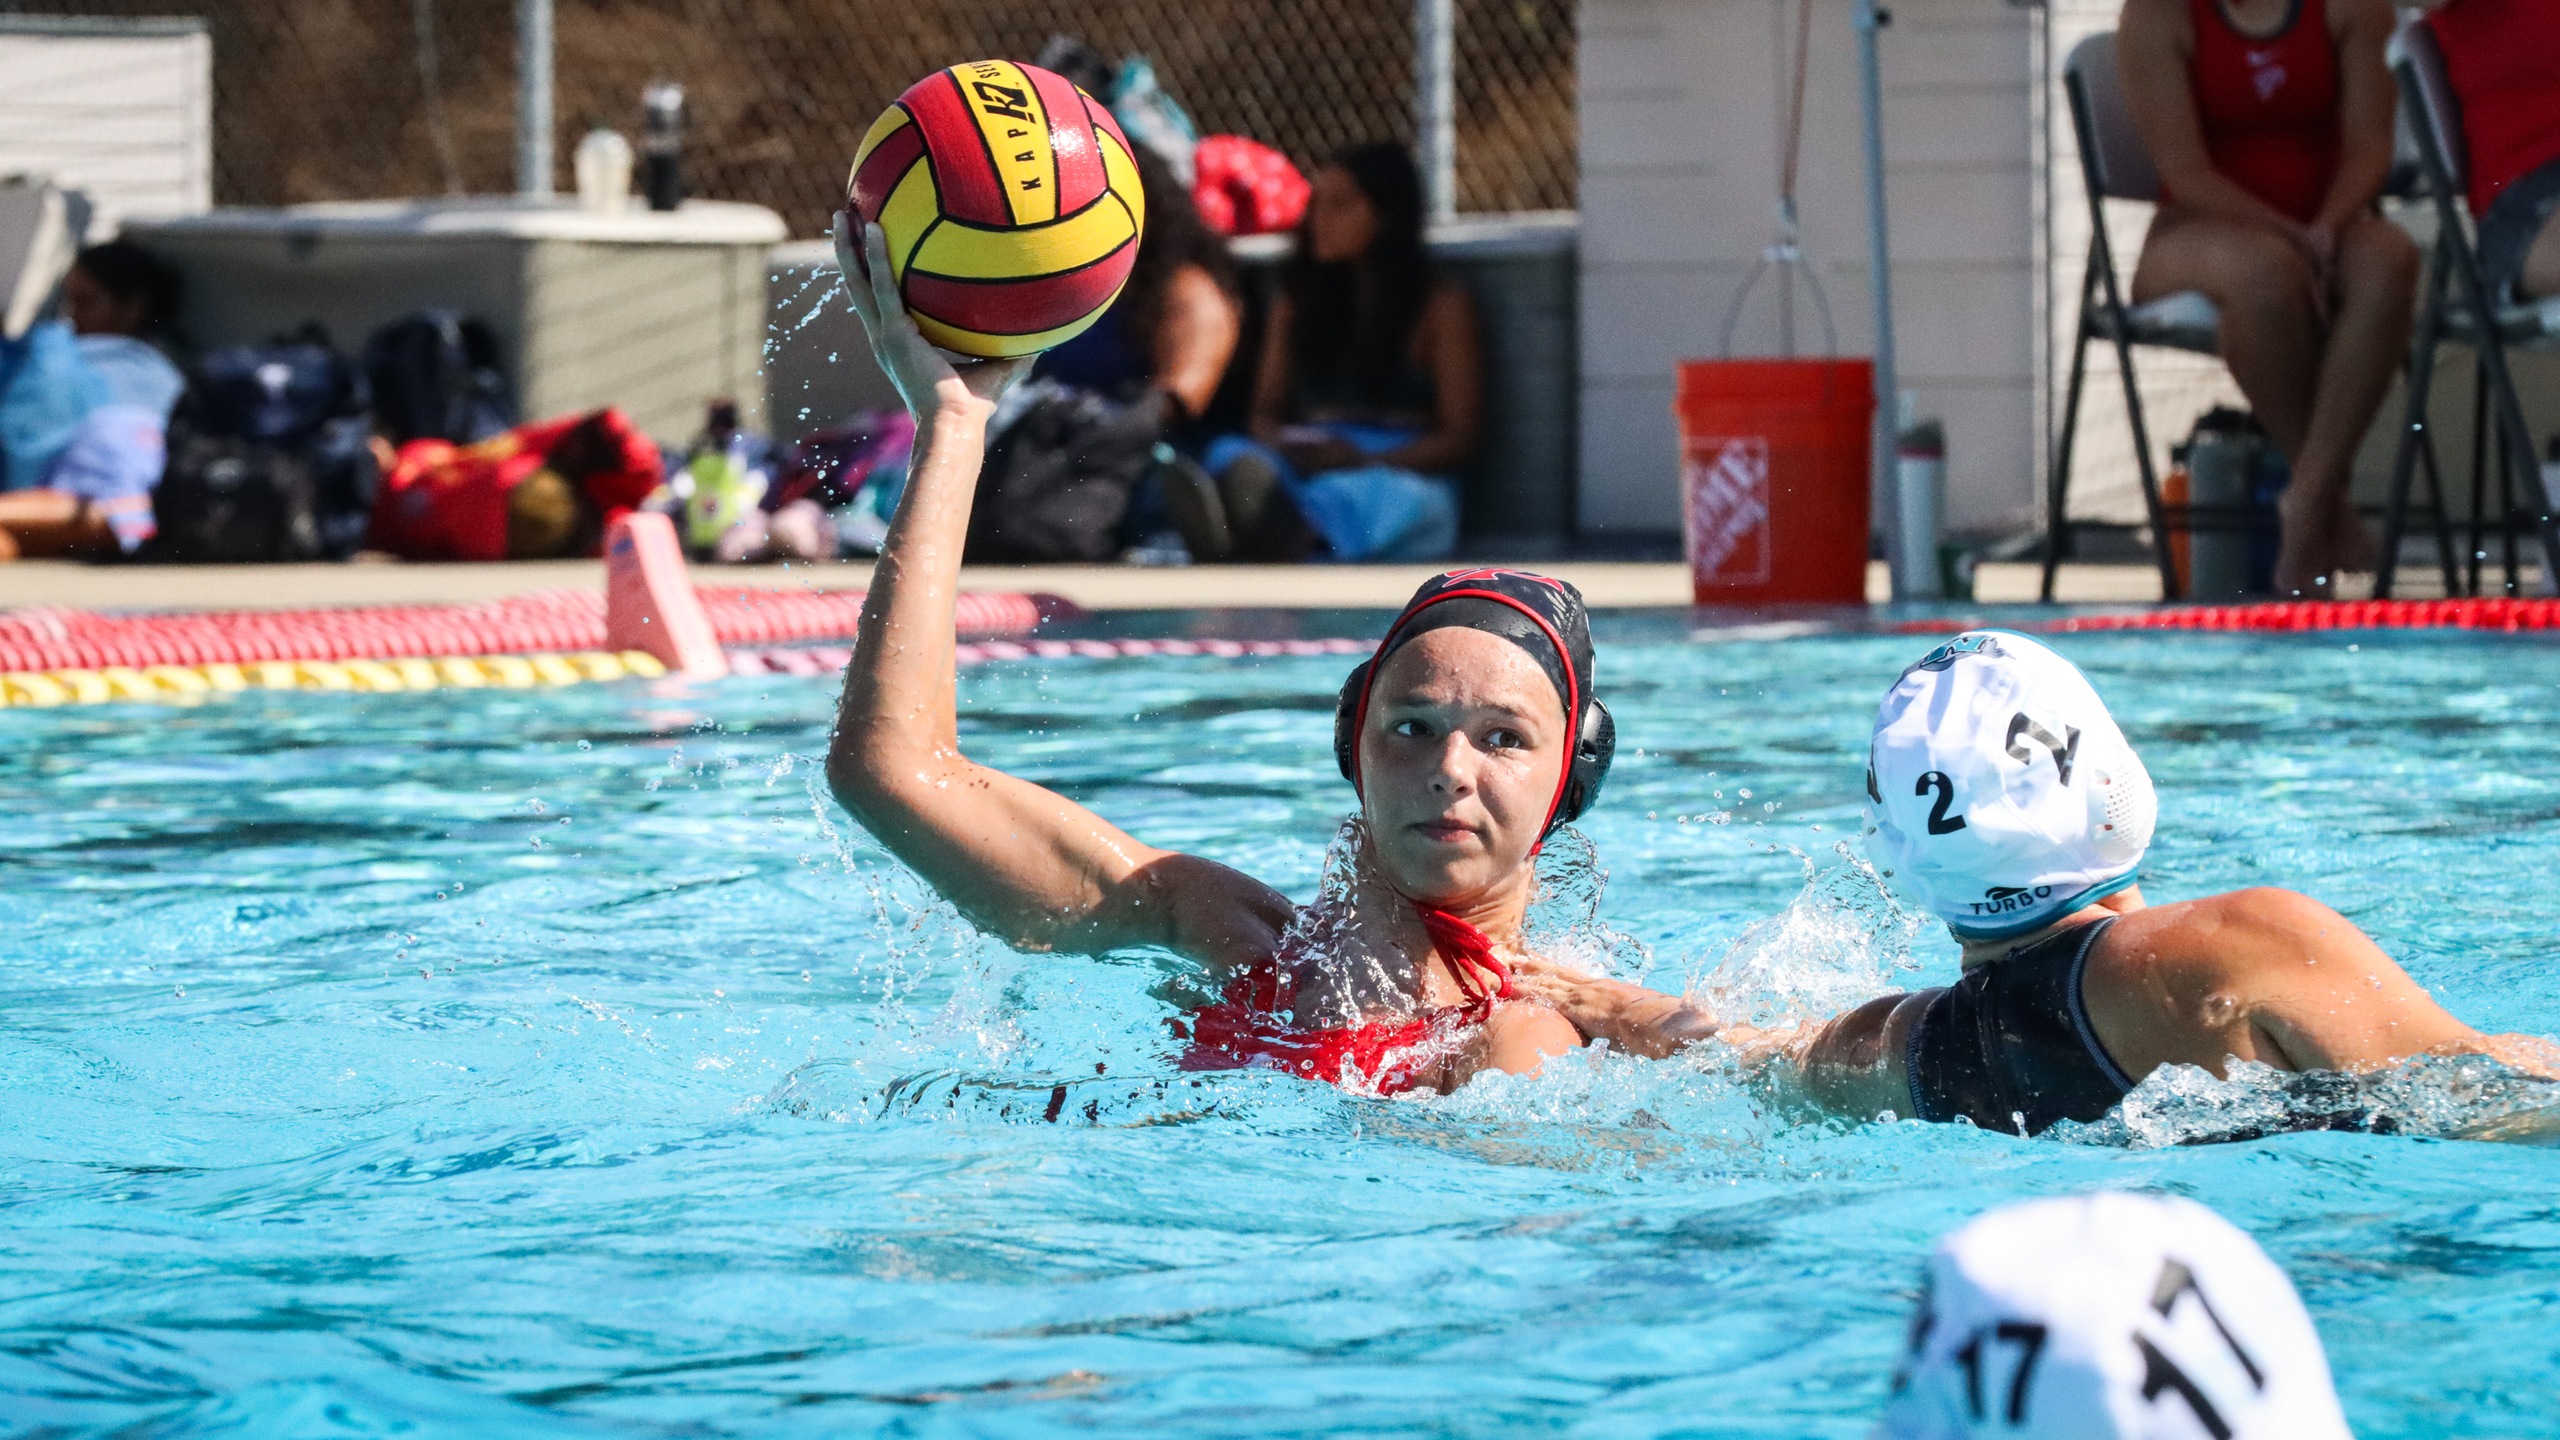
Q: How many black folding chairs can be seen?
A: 2